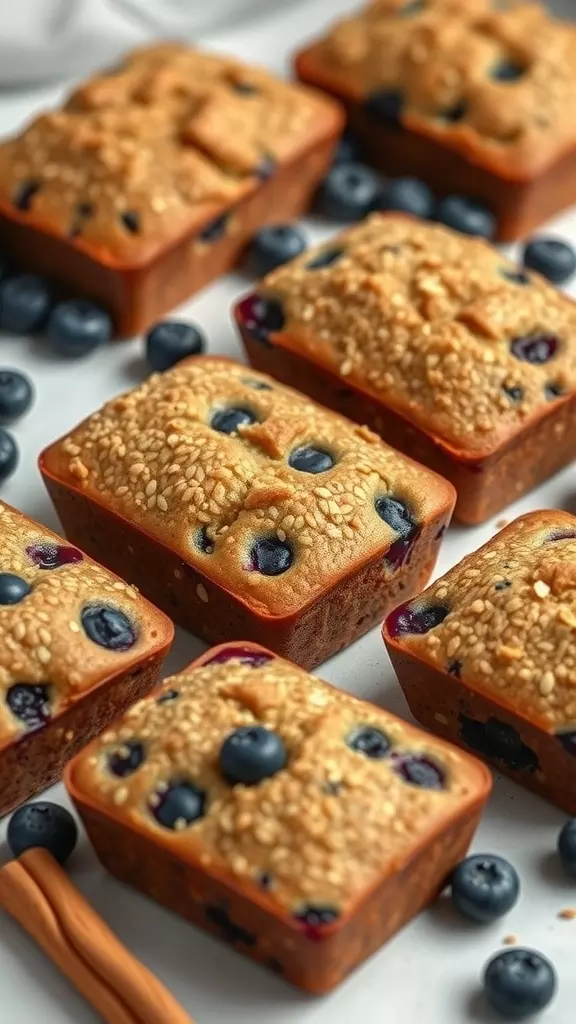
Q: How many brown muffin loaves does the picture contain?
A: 7